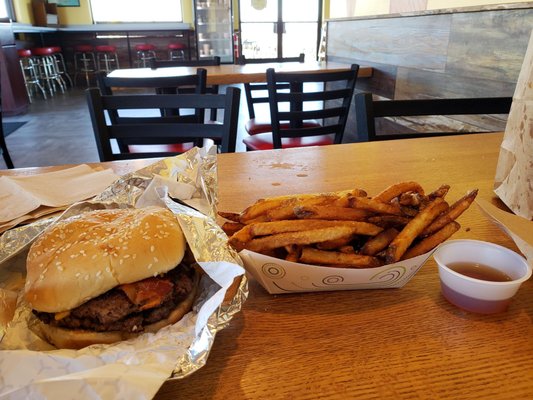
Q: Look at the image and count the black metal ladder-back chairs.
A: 6